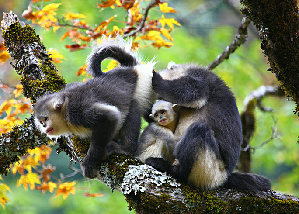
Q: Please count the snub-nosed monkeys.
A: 3